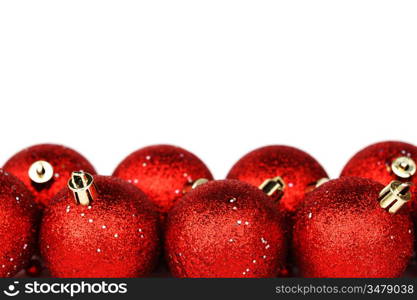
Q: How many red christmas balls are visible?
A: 8